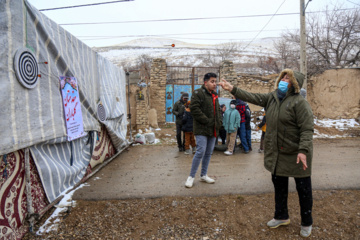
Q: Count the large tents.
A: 1